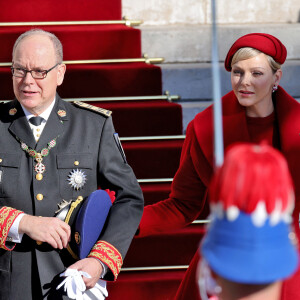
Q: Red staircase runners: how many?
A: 1